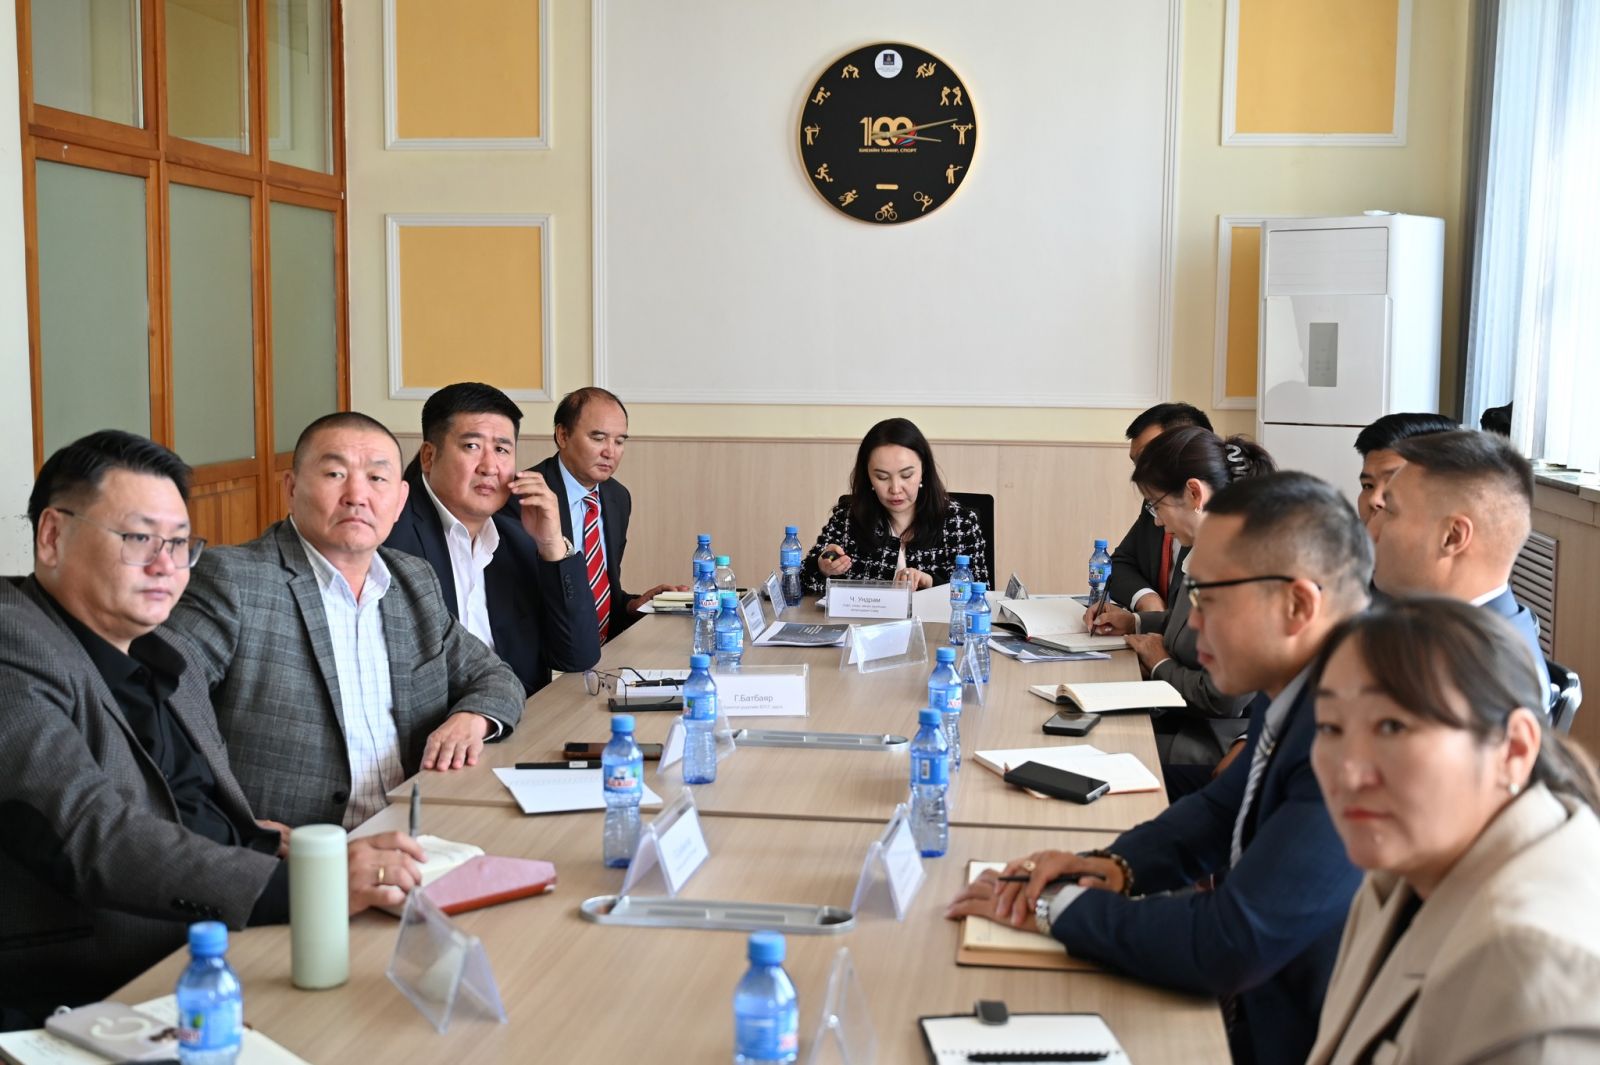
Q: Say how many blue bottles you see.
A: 13